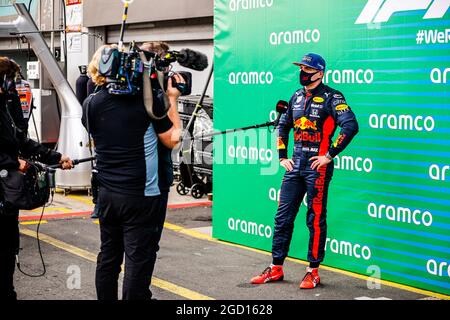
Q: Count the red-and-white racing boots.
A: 2